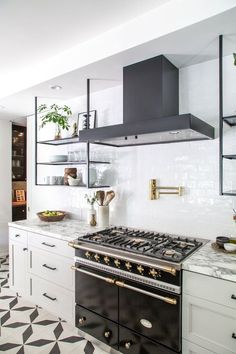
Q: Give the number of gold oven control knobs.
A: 7